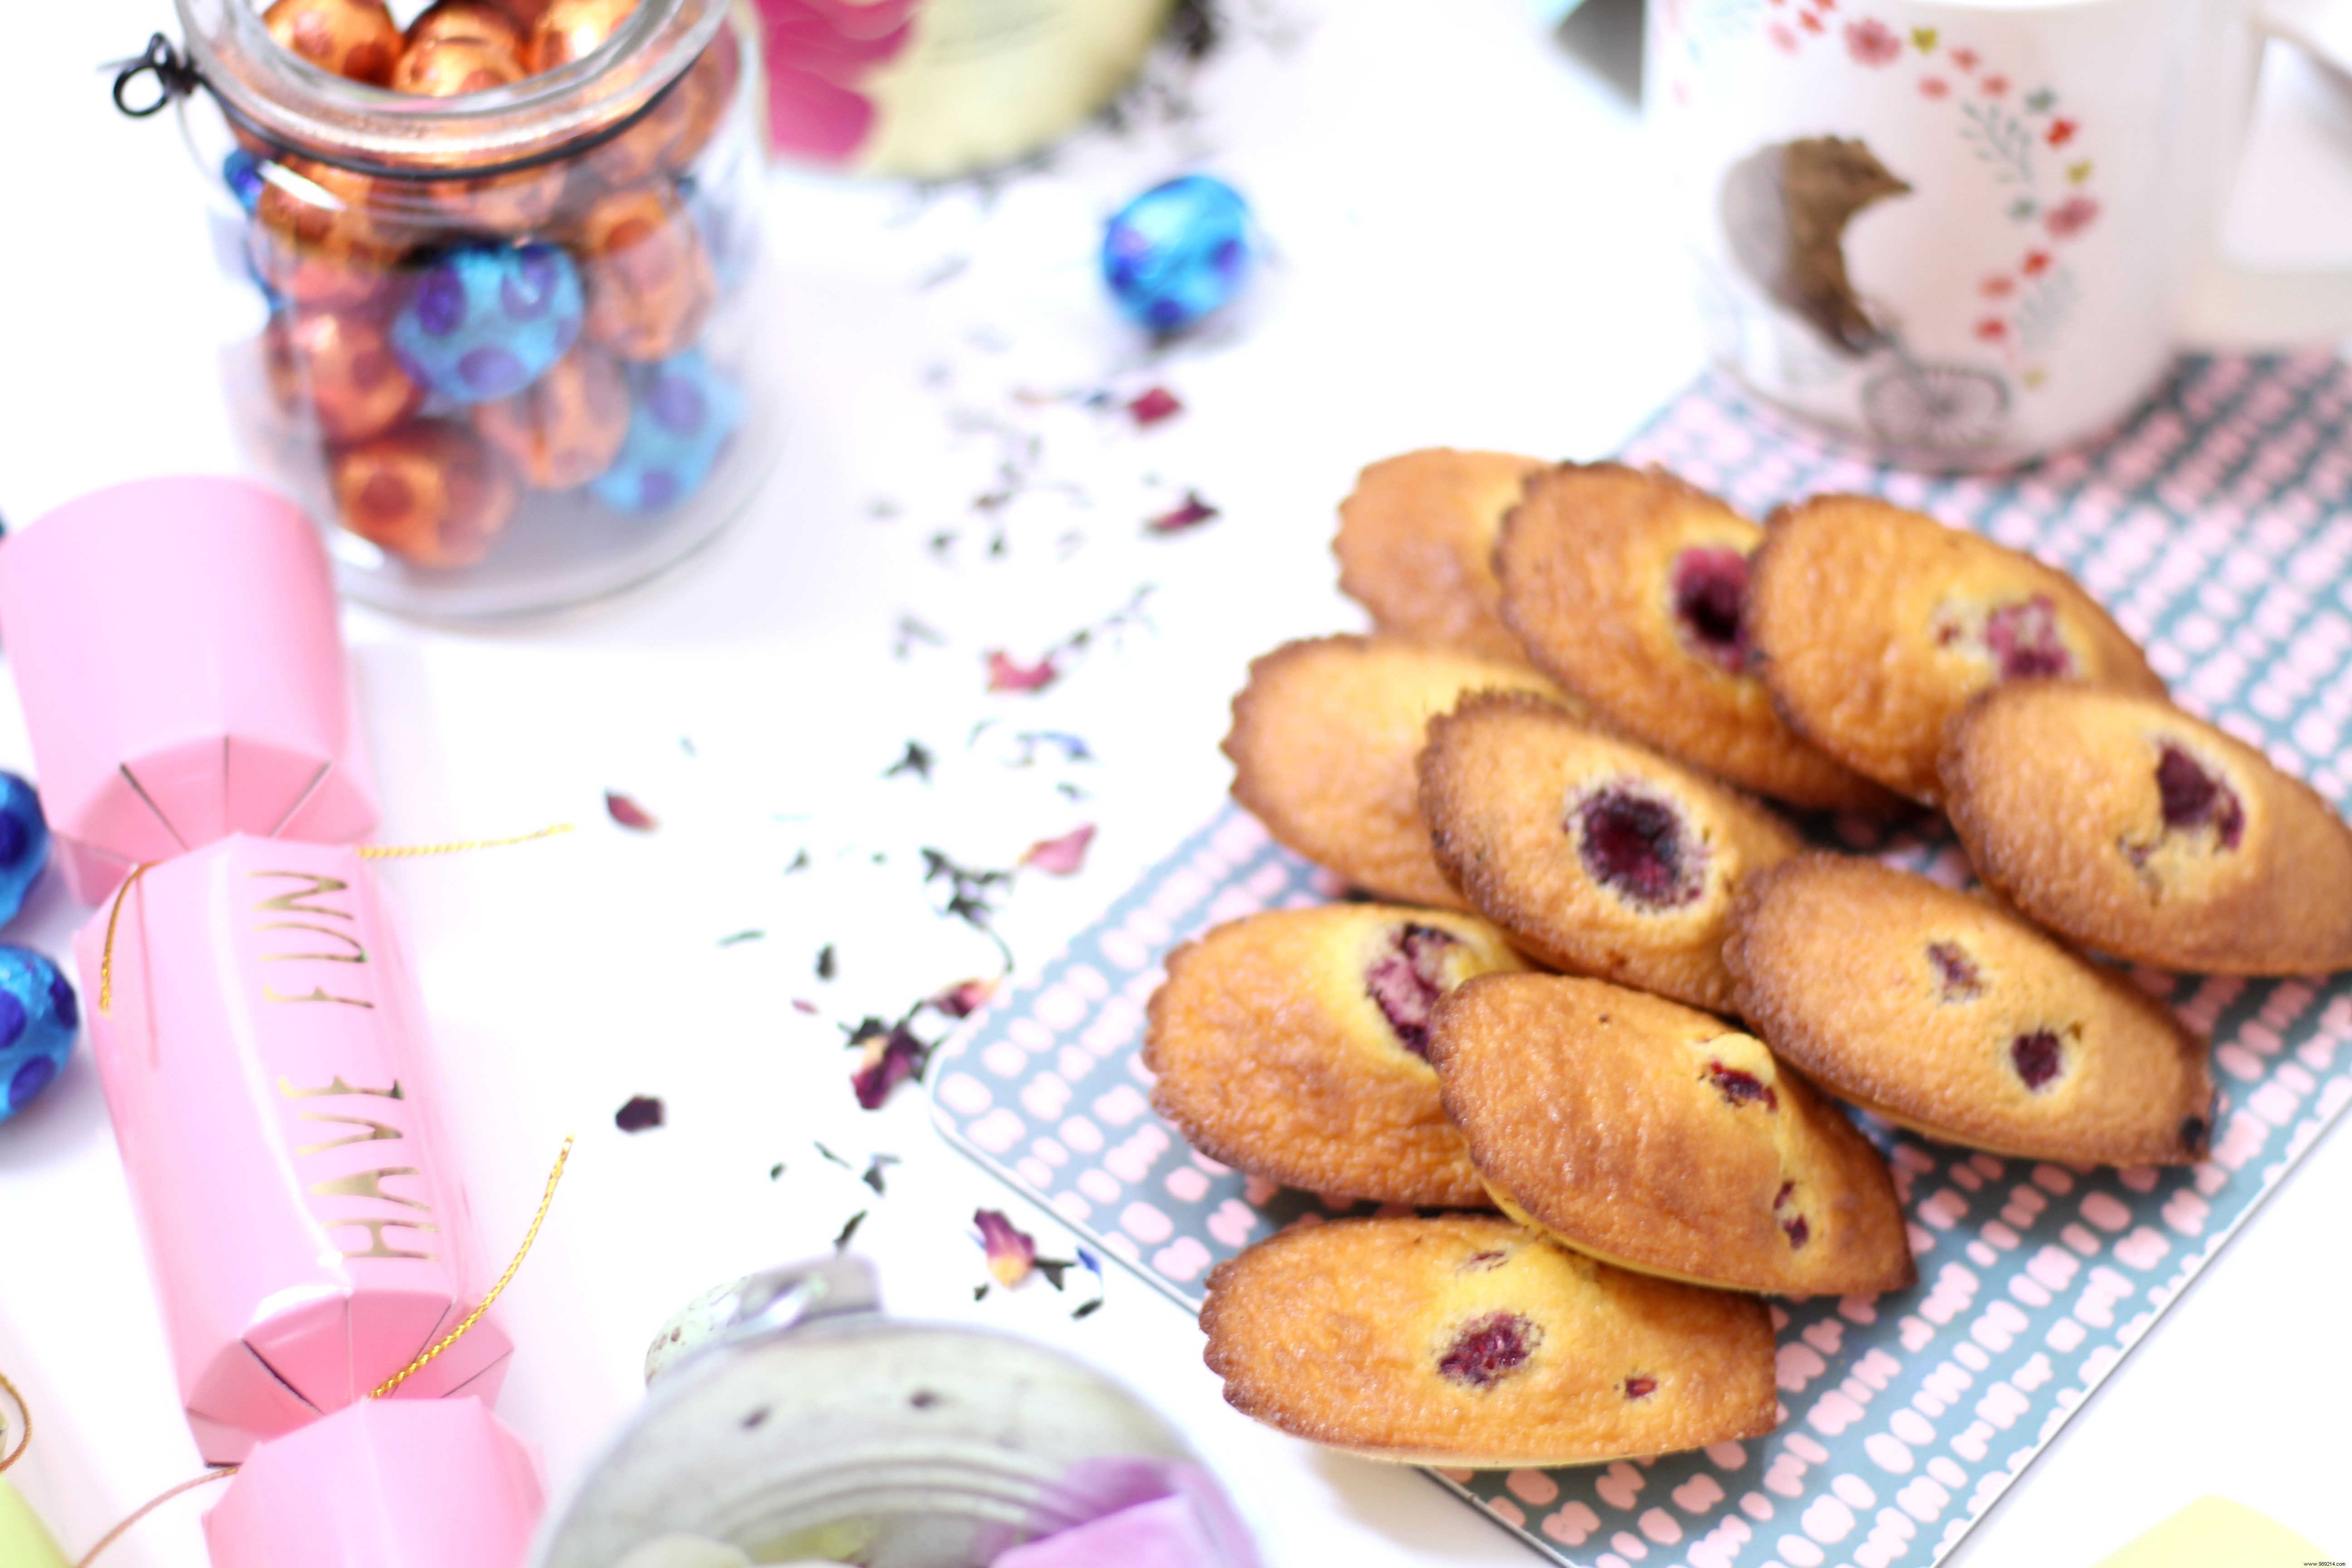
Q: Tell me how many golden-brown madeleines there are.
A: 10